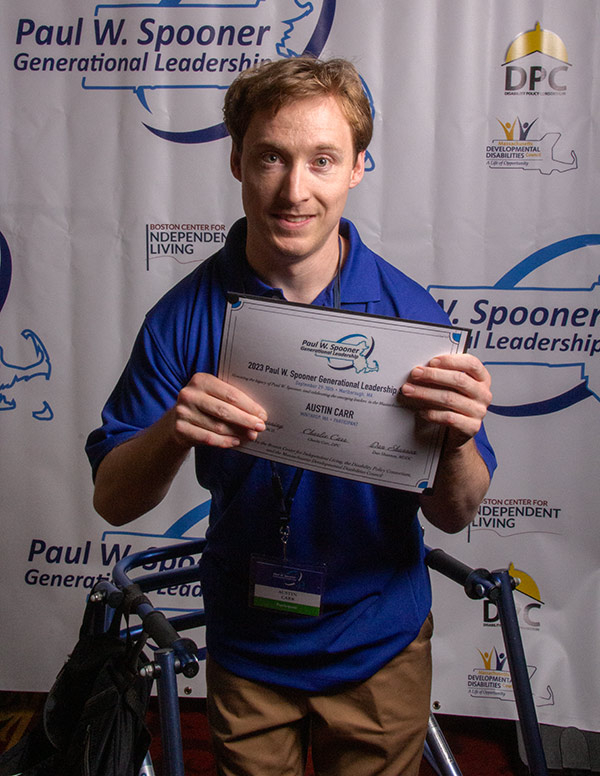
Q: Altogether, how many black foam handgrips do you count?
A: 2